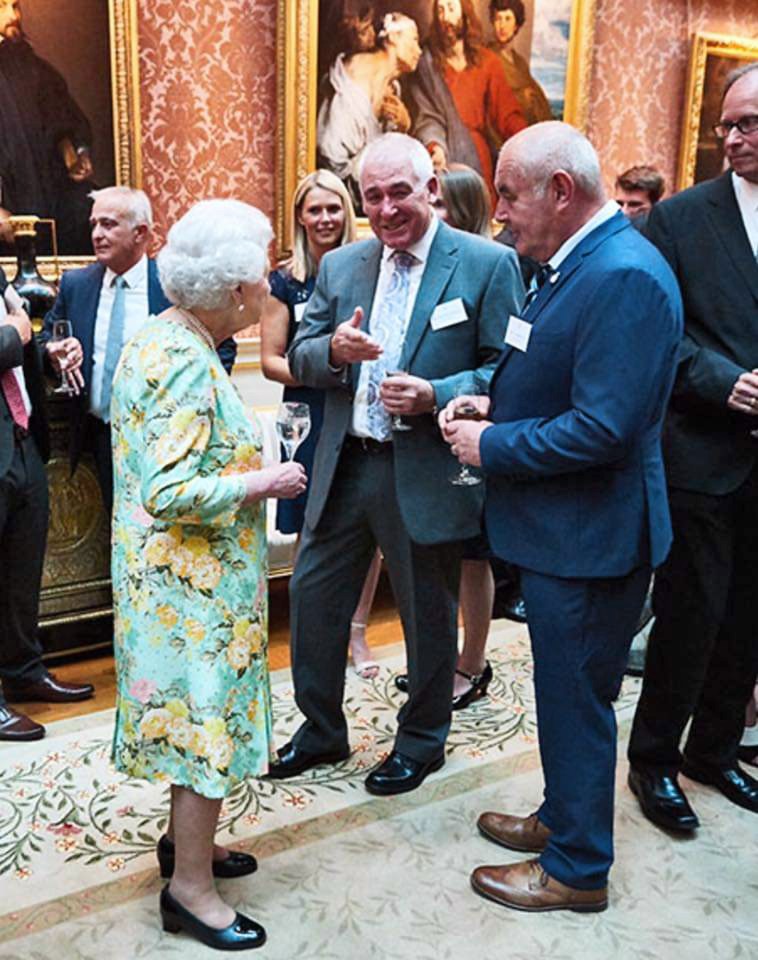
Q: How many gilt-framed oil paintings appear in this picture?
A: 3